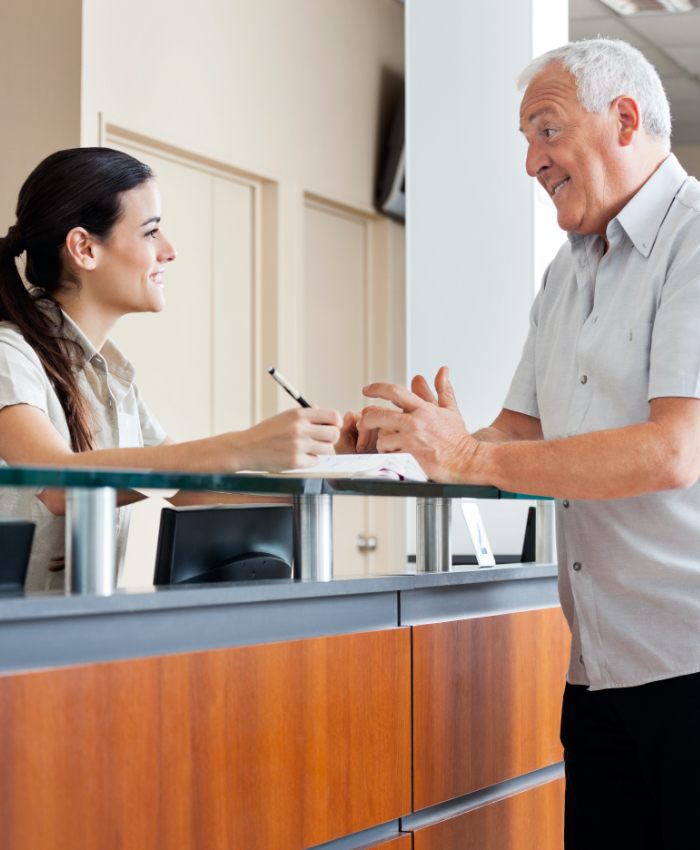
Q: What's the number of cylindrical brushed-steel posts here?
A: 4